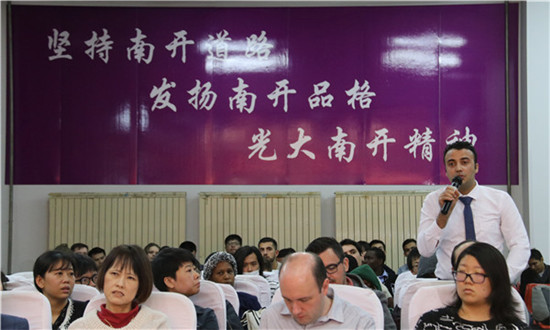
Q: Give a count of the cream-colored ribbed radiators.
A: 3